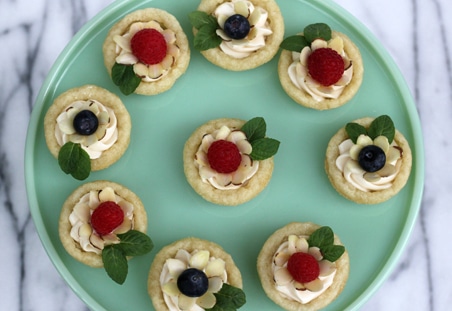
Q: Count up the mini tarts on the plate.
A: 9